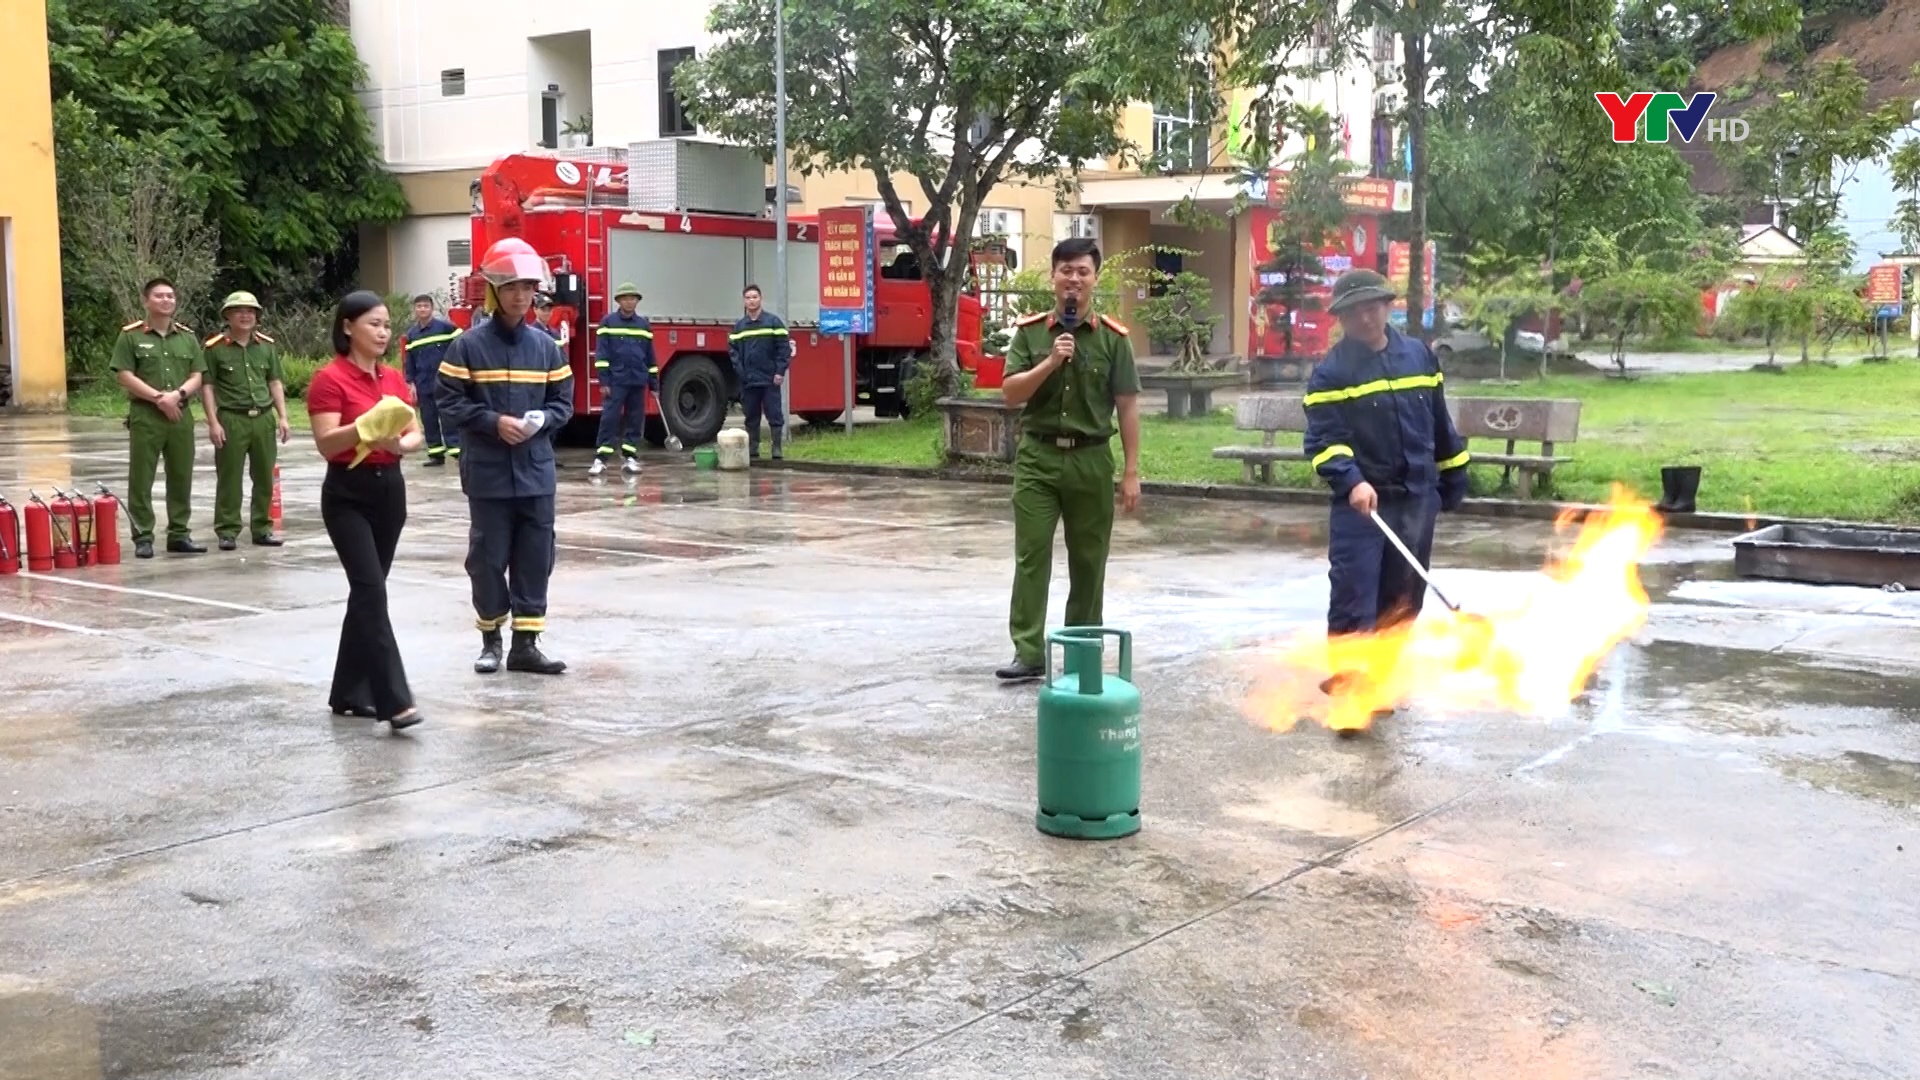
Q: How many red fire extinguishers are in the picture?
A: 5